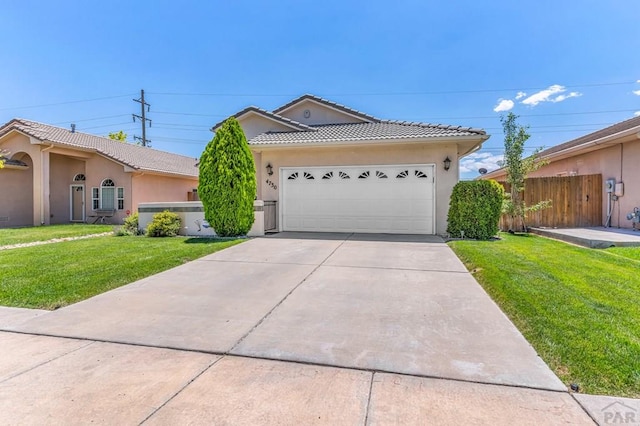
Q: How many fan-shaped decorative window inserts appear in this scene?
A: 8